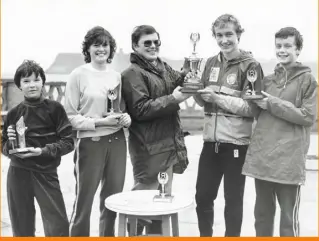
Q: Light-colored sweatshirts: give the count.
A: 1